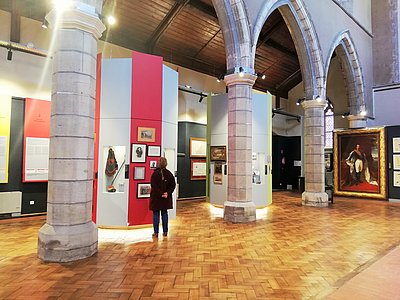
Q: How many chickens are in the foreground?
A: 0